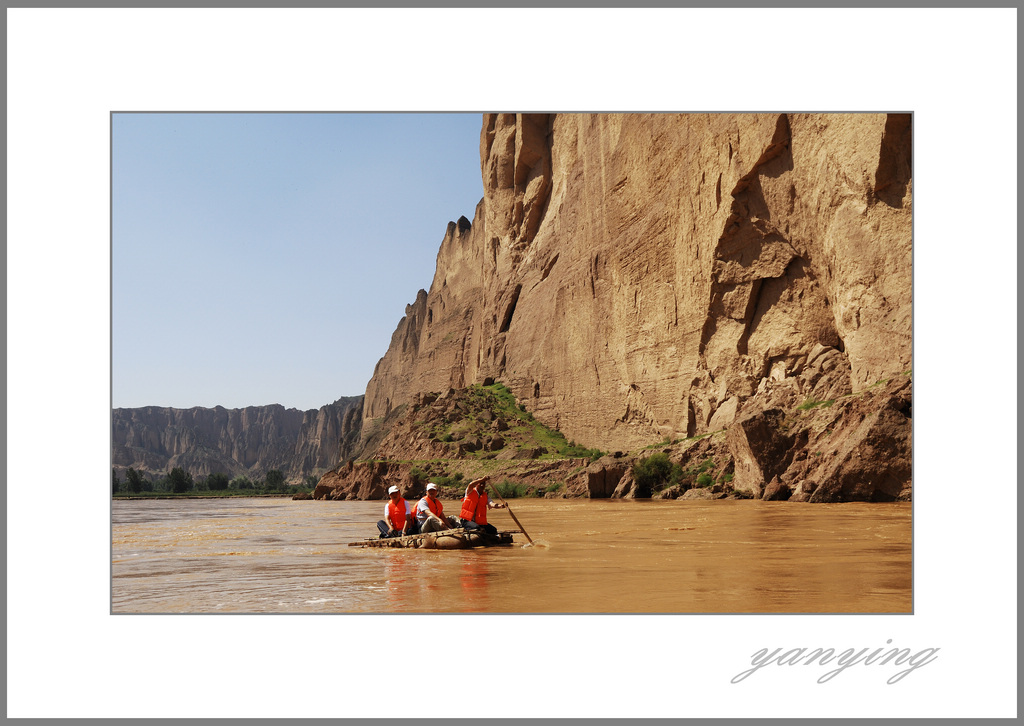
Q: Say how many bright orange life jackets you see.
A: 3